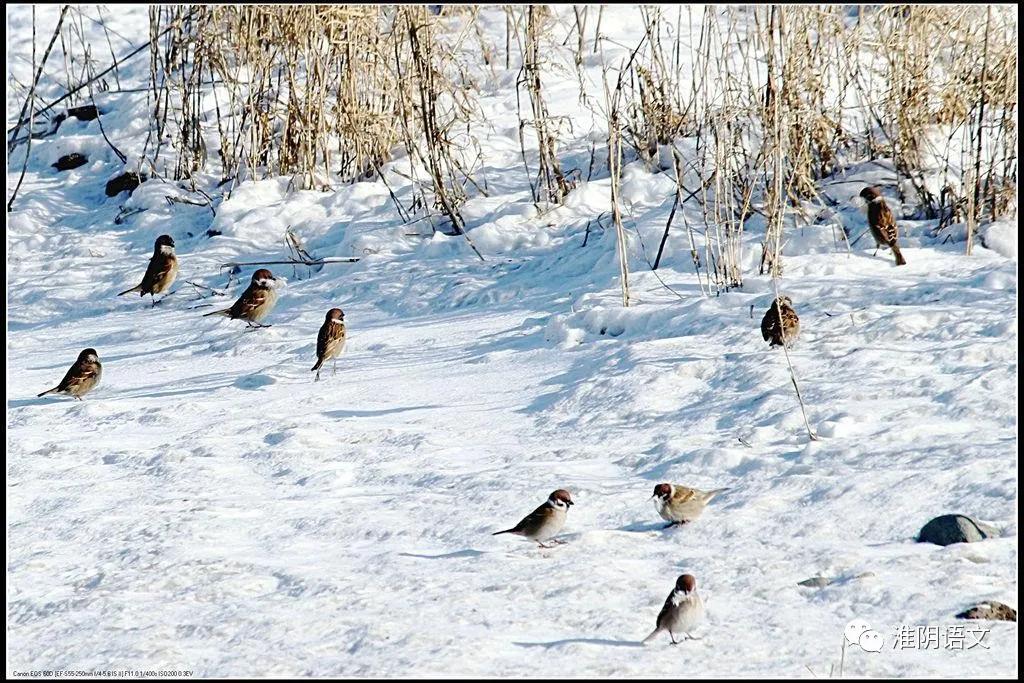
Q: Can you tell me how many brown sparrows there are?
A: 9